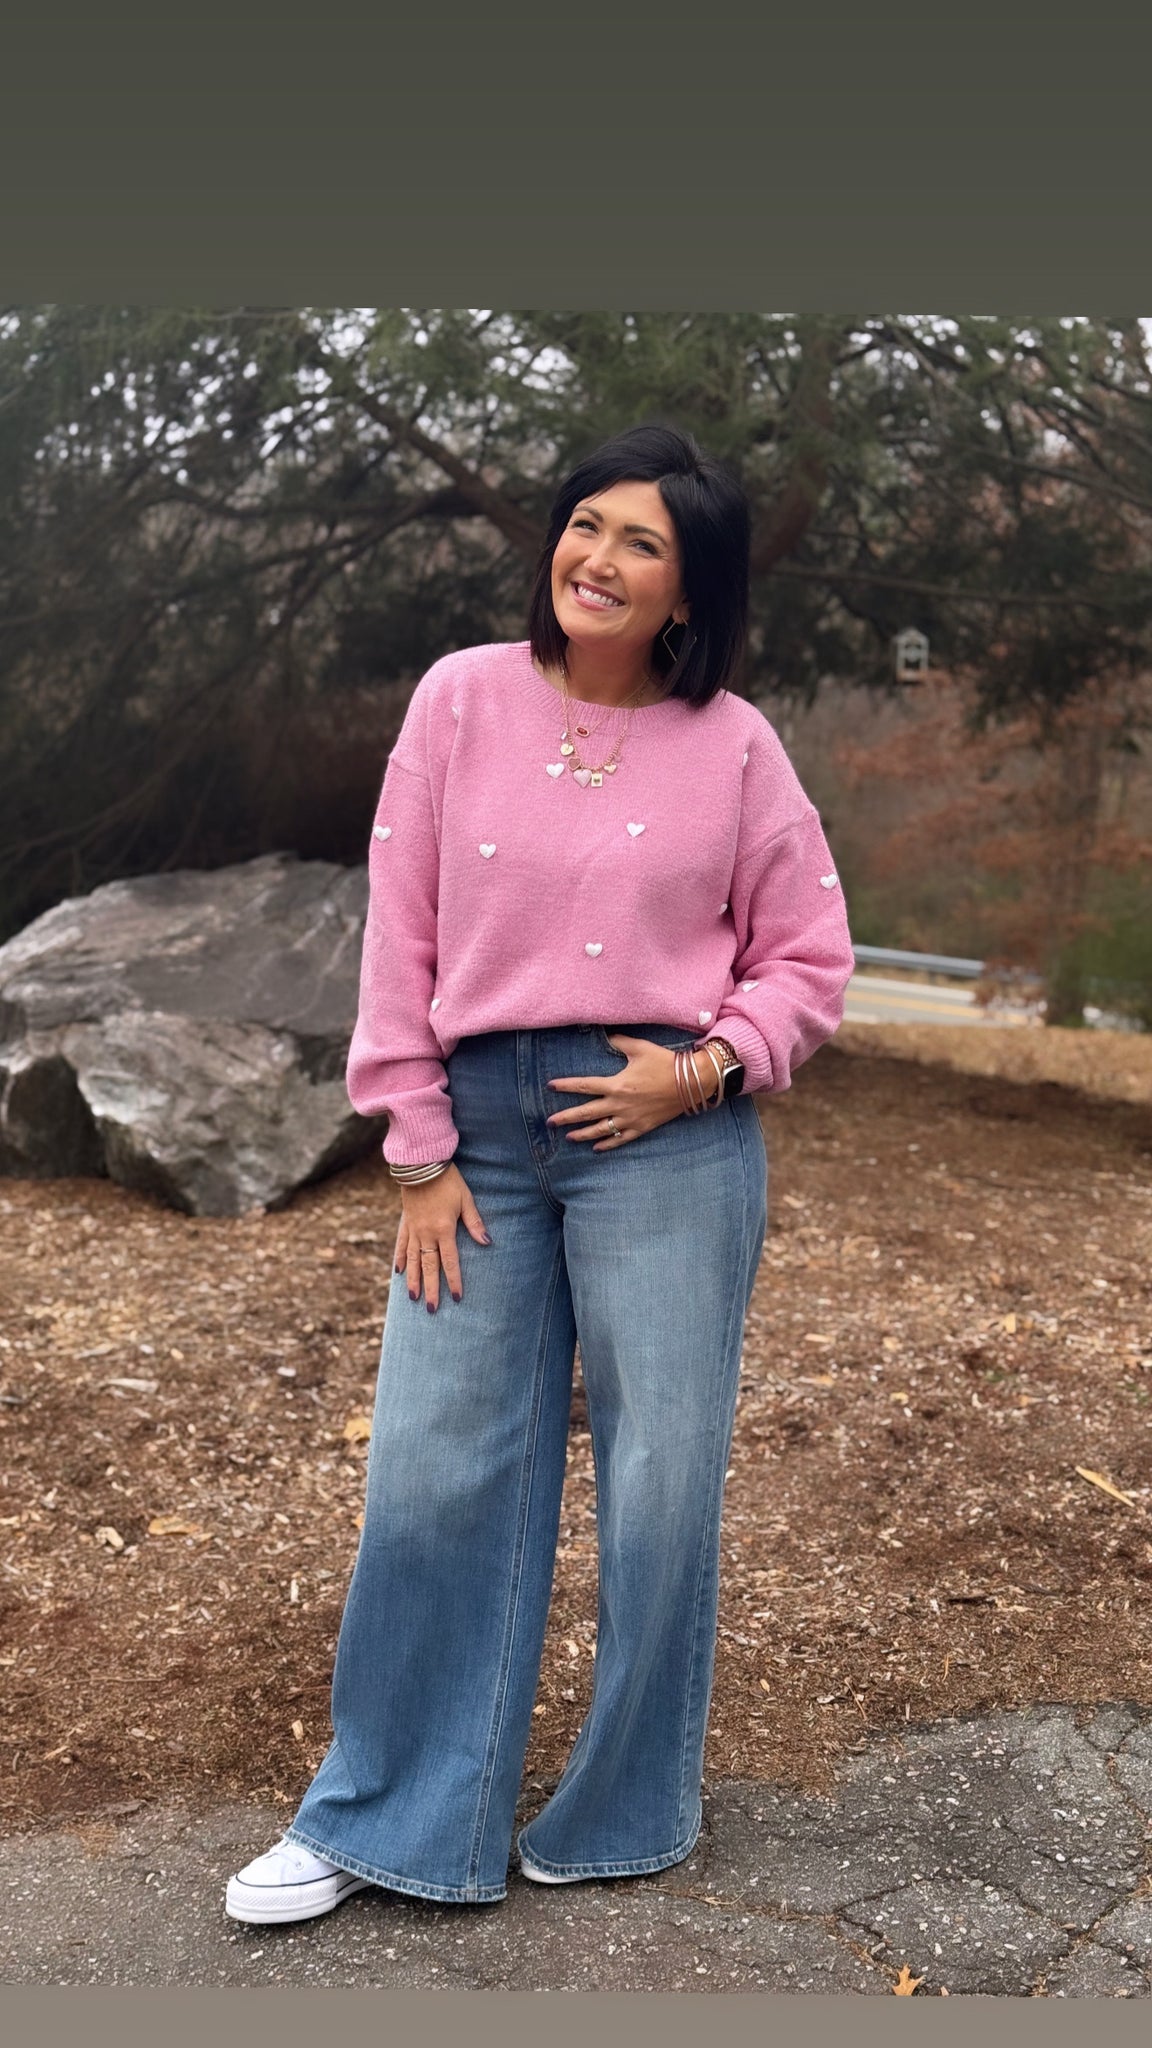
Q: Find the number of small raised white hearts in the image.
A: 12